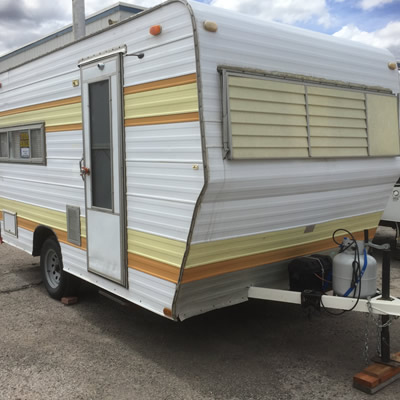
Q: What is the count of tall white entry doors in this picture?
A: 1